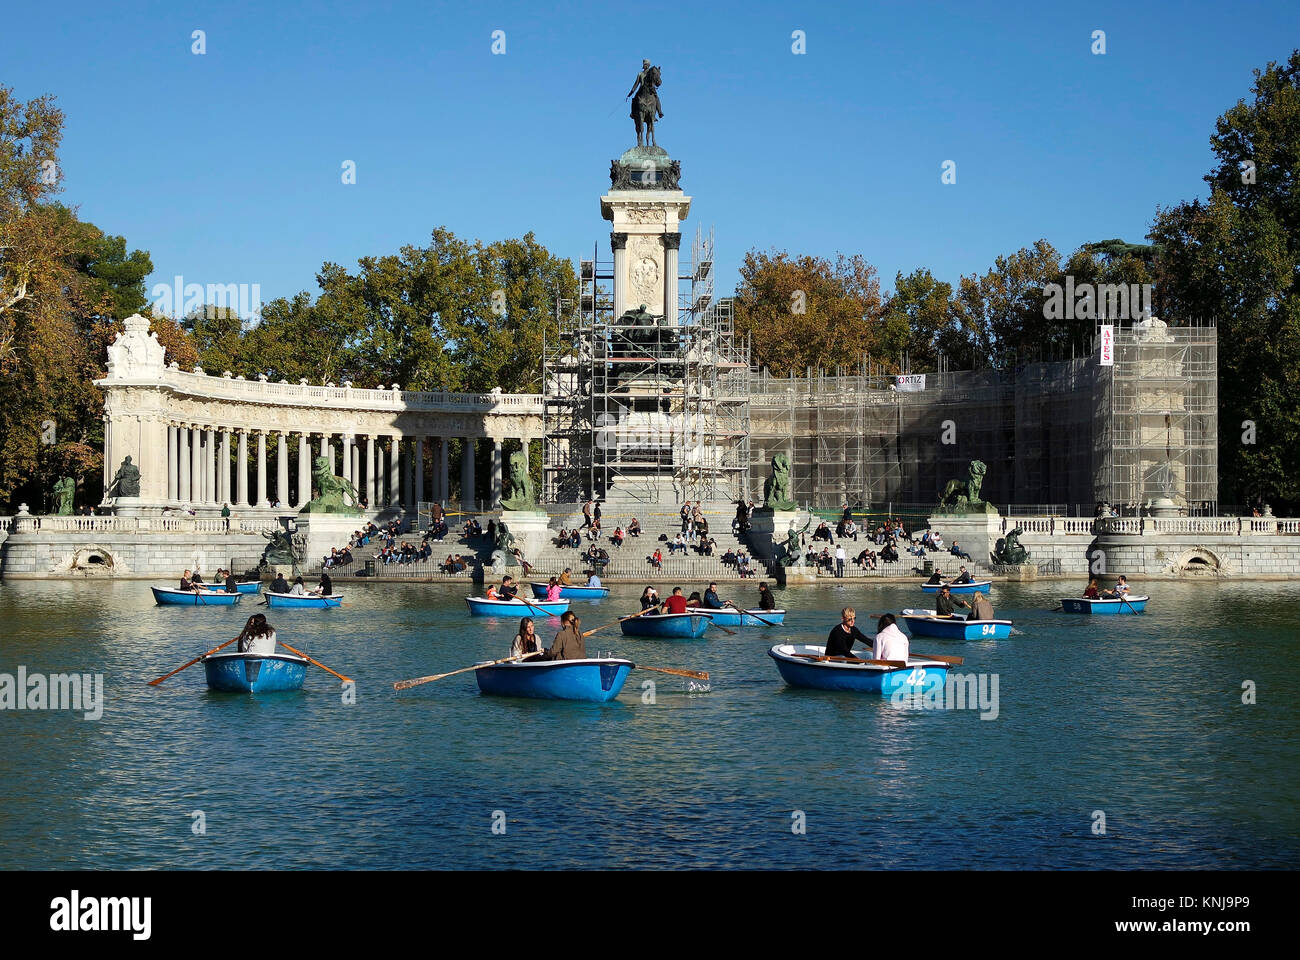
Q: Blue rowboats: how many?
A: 13